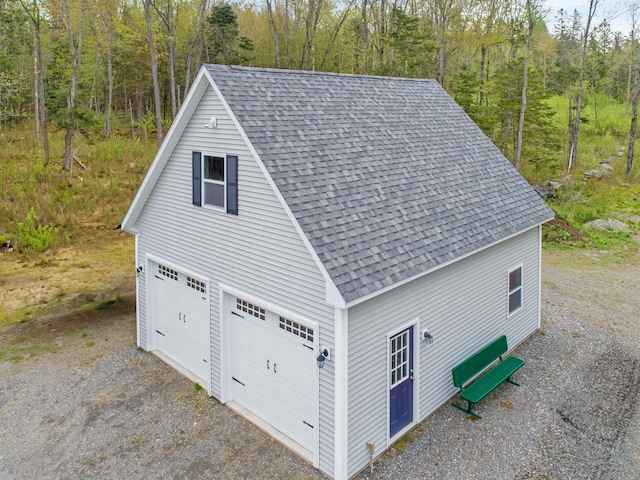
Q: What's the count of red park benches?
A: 0